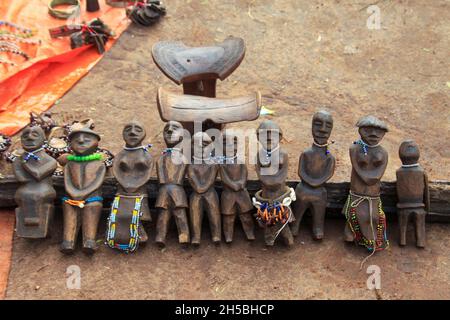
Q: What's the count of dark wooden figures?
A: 10